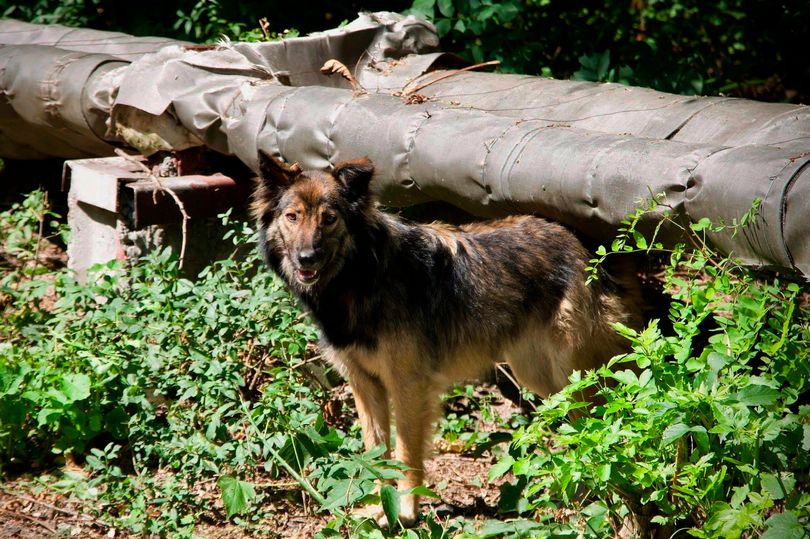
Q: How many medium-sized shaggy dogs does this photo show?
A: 1